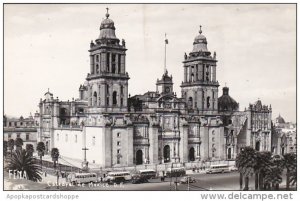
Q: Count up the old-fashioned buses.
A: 5